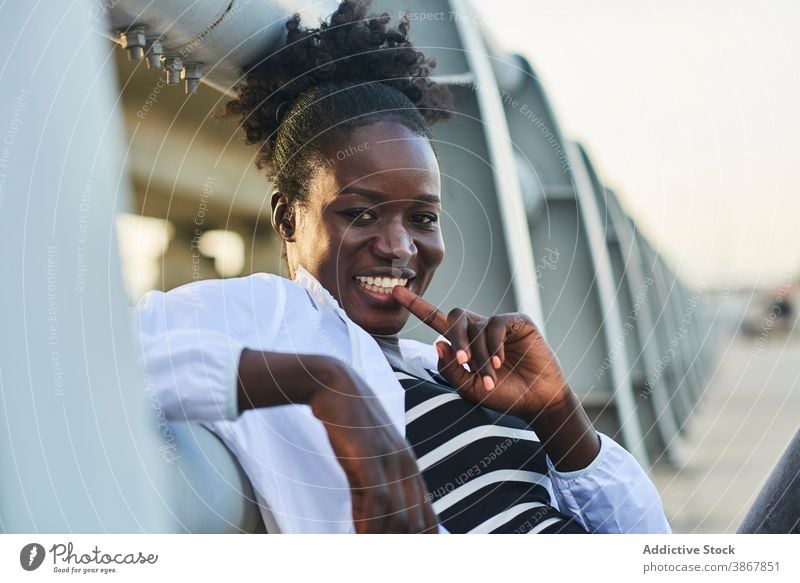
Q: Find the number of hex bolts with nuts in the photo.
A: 4